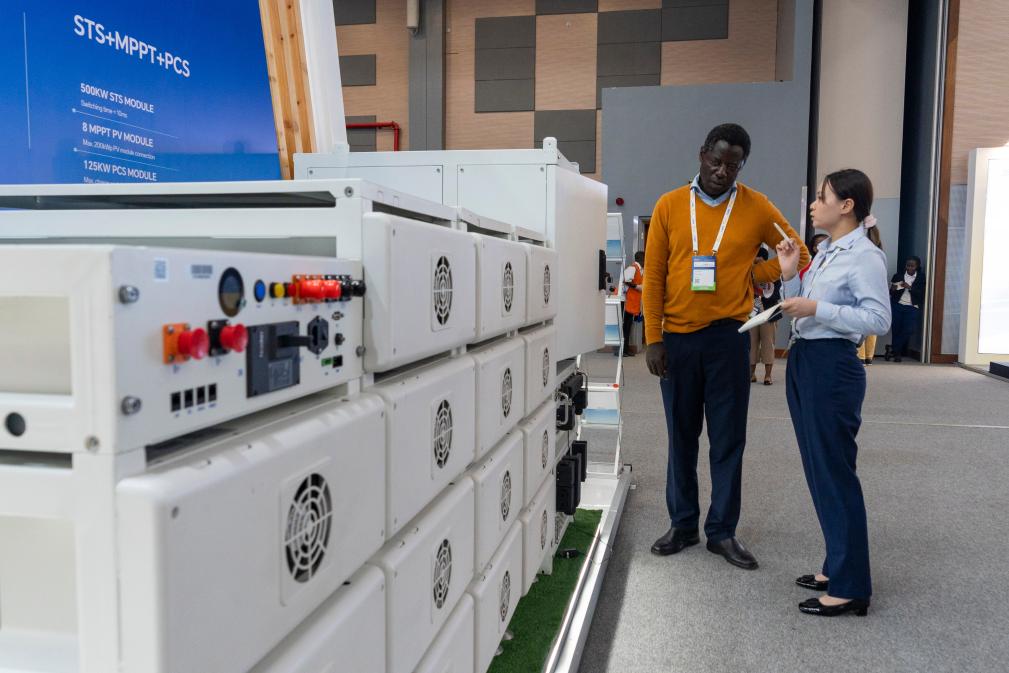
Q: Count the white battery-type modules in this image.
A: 14